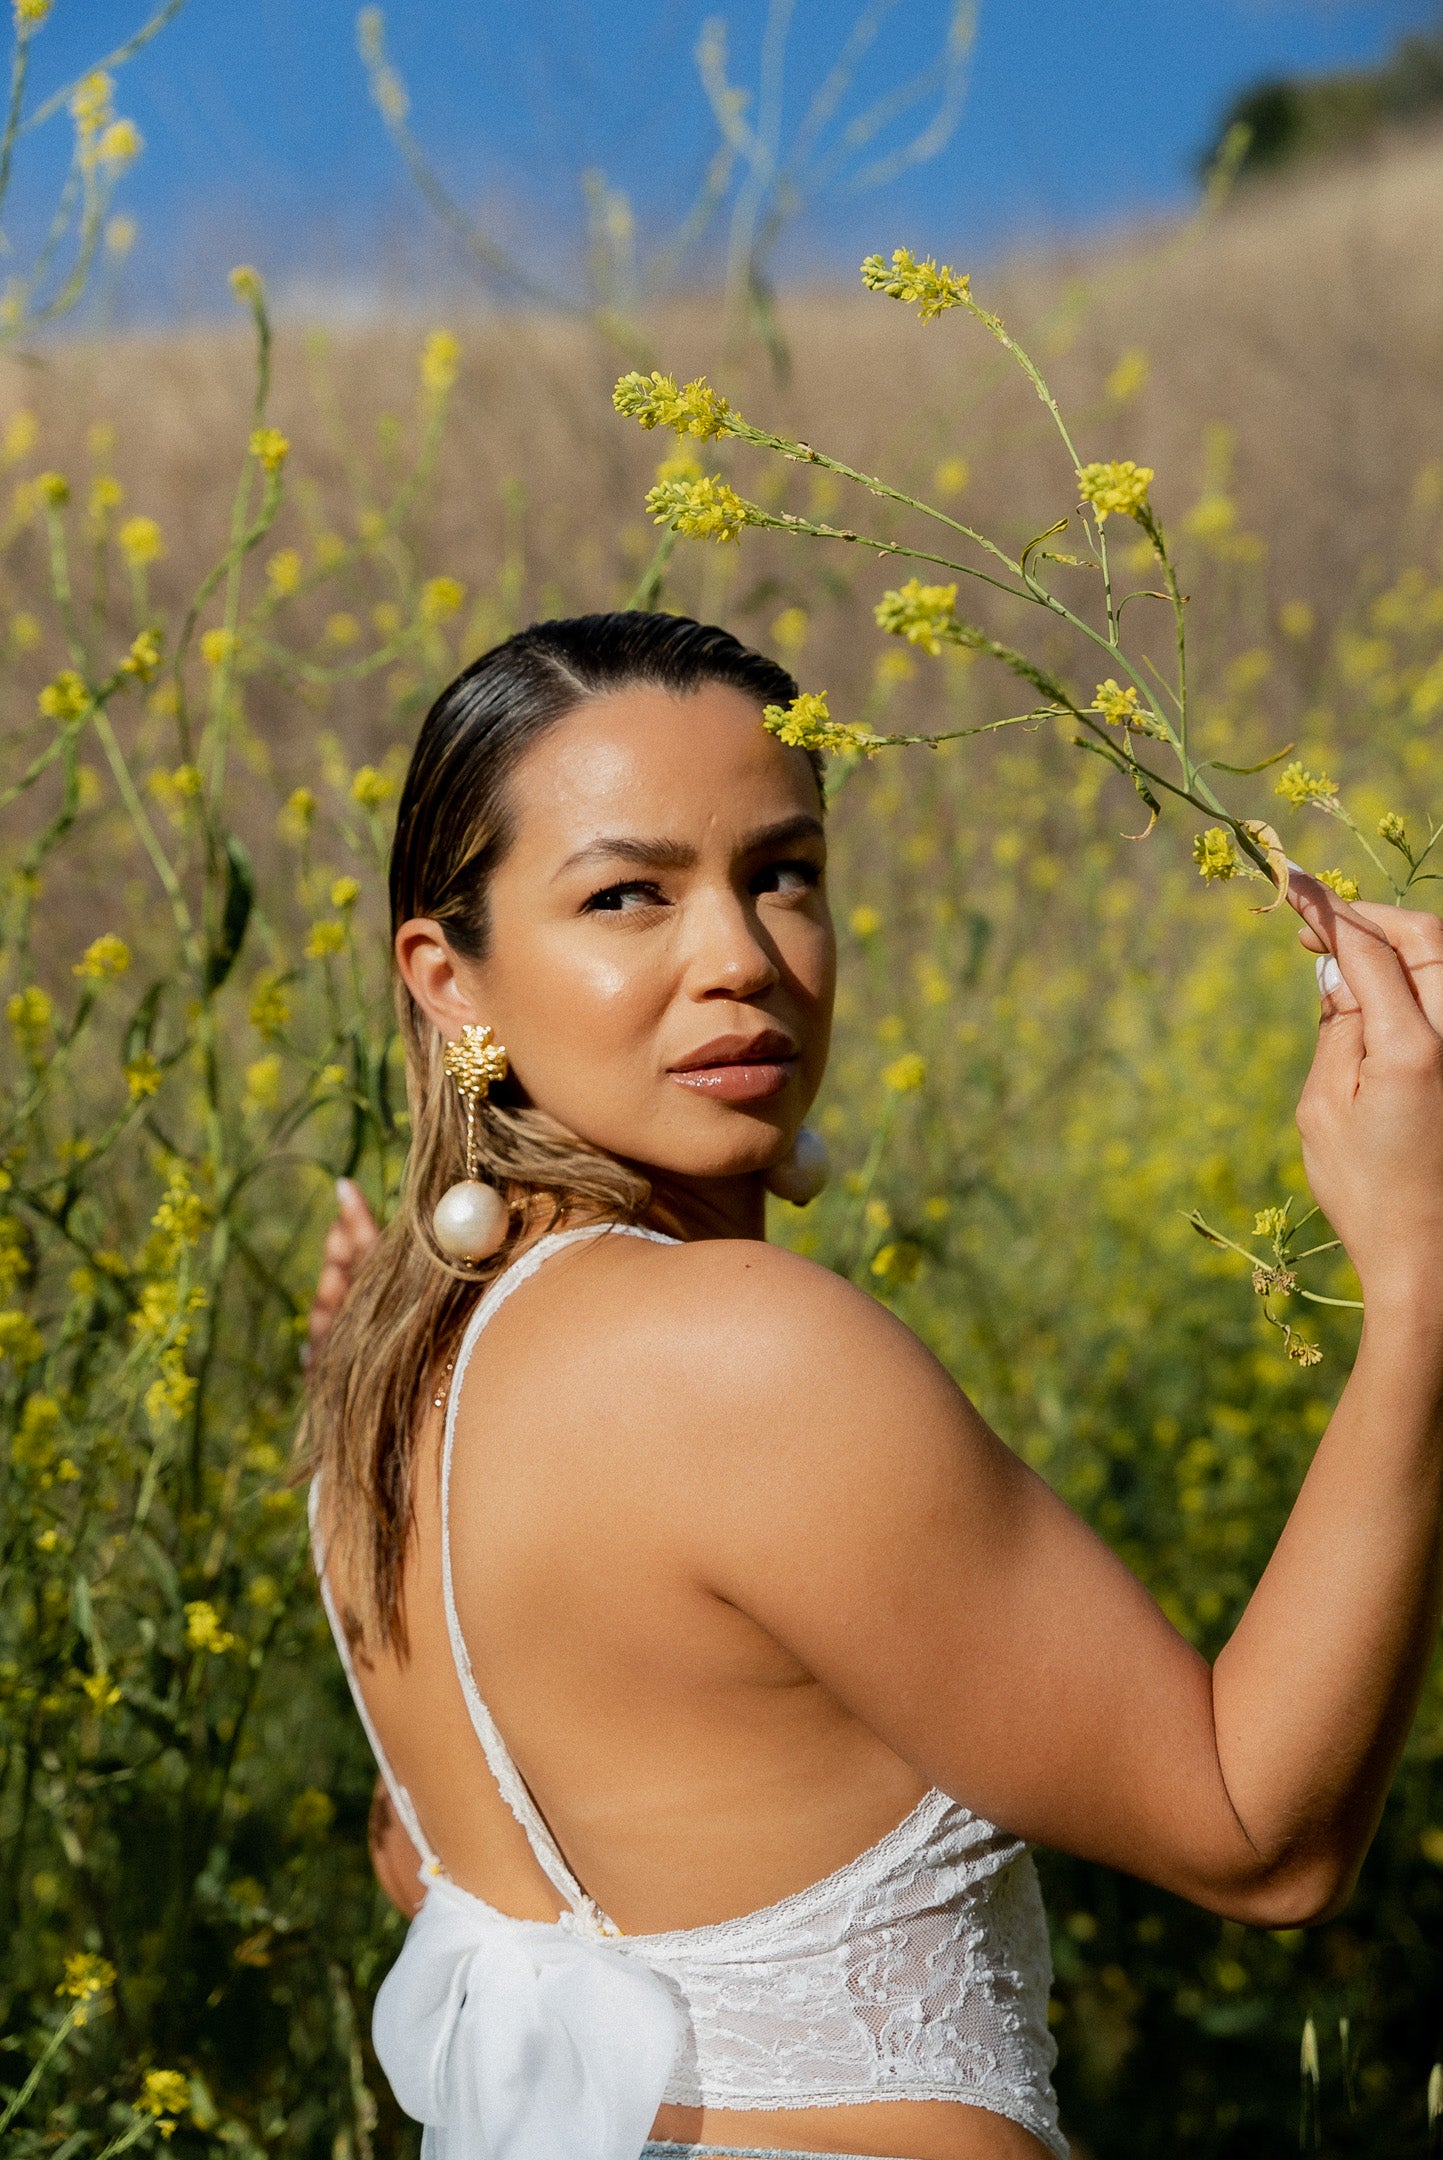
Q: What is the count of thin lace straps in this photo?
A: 2